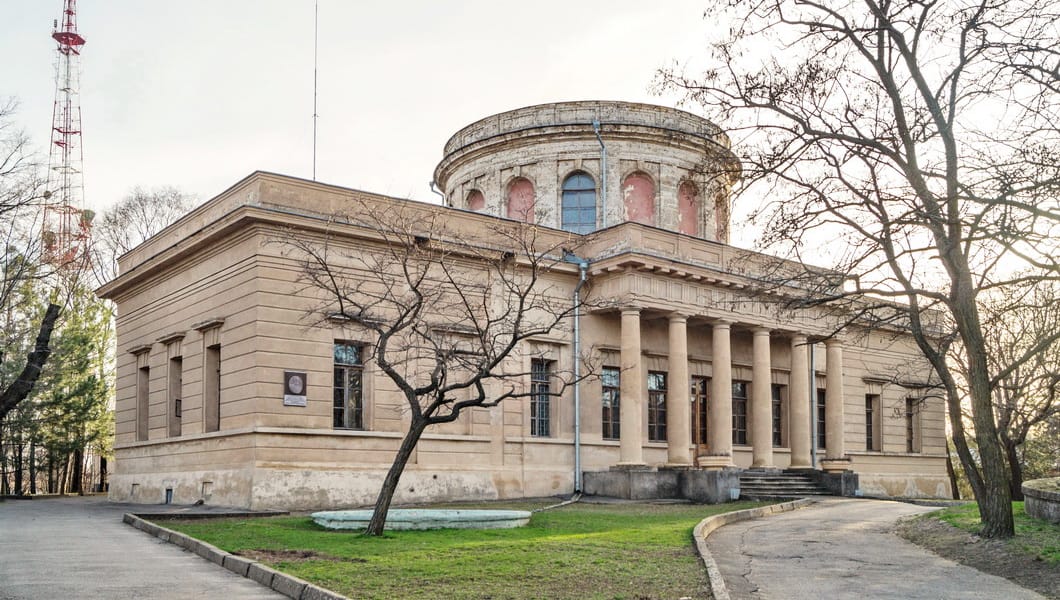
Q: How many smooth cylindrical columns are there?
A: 6